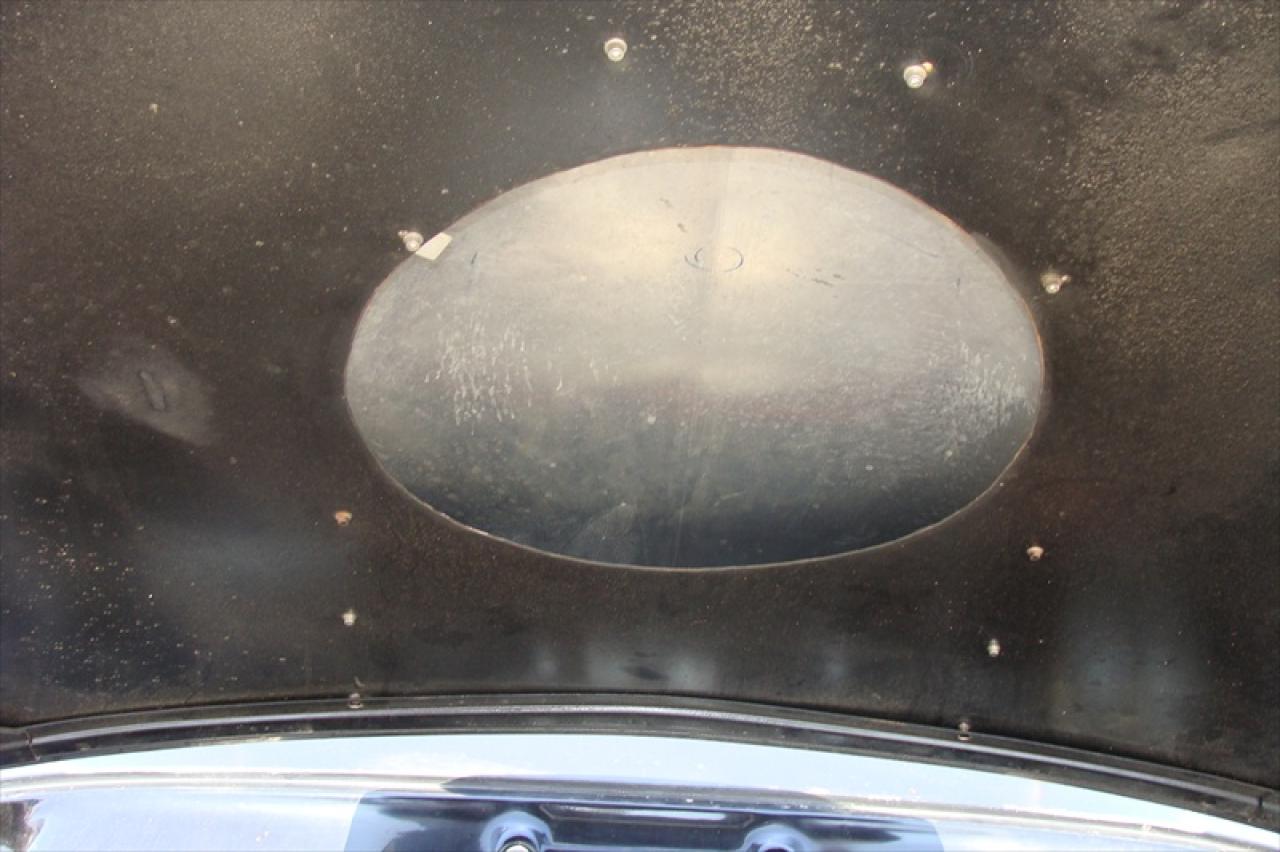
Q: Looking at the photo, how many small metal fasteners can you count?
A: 10